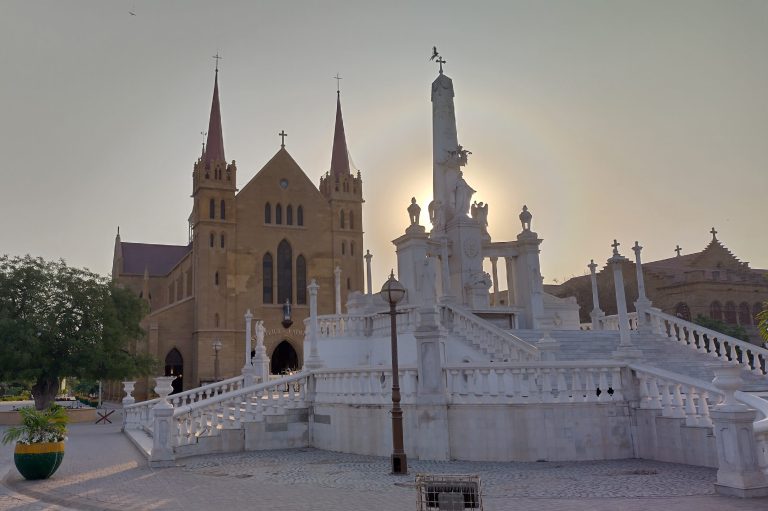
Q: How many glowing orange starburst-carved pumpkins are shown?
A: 0